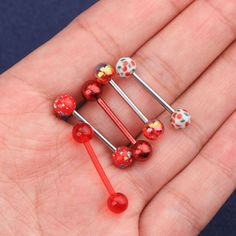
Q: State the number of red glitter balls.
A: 2